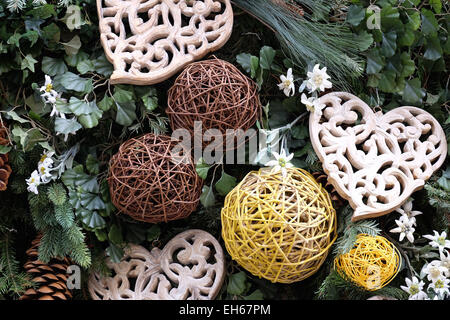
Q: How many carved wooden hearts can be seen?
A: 3